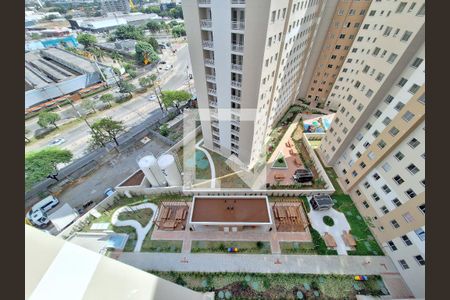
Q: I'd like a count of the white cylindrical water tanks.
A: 2